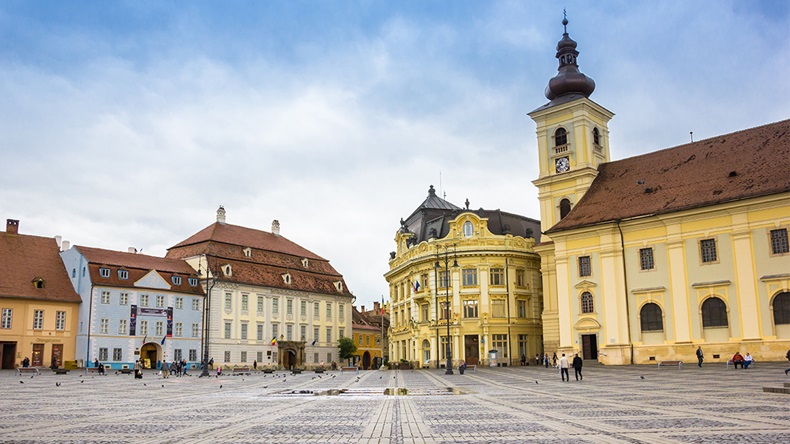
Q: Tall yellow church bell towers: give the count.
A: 1